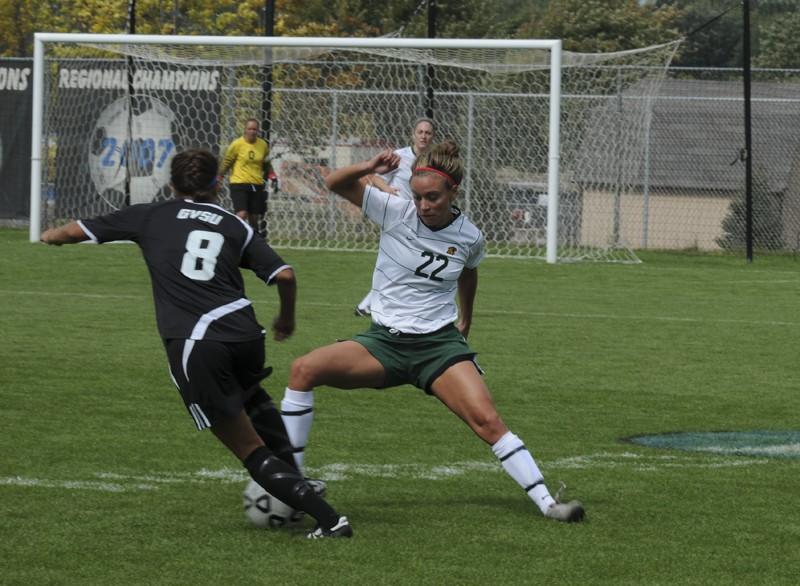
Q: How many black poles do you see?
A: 4